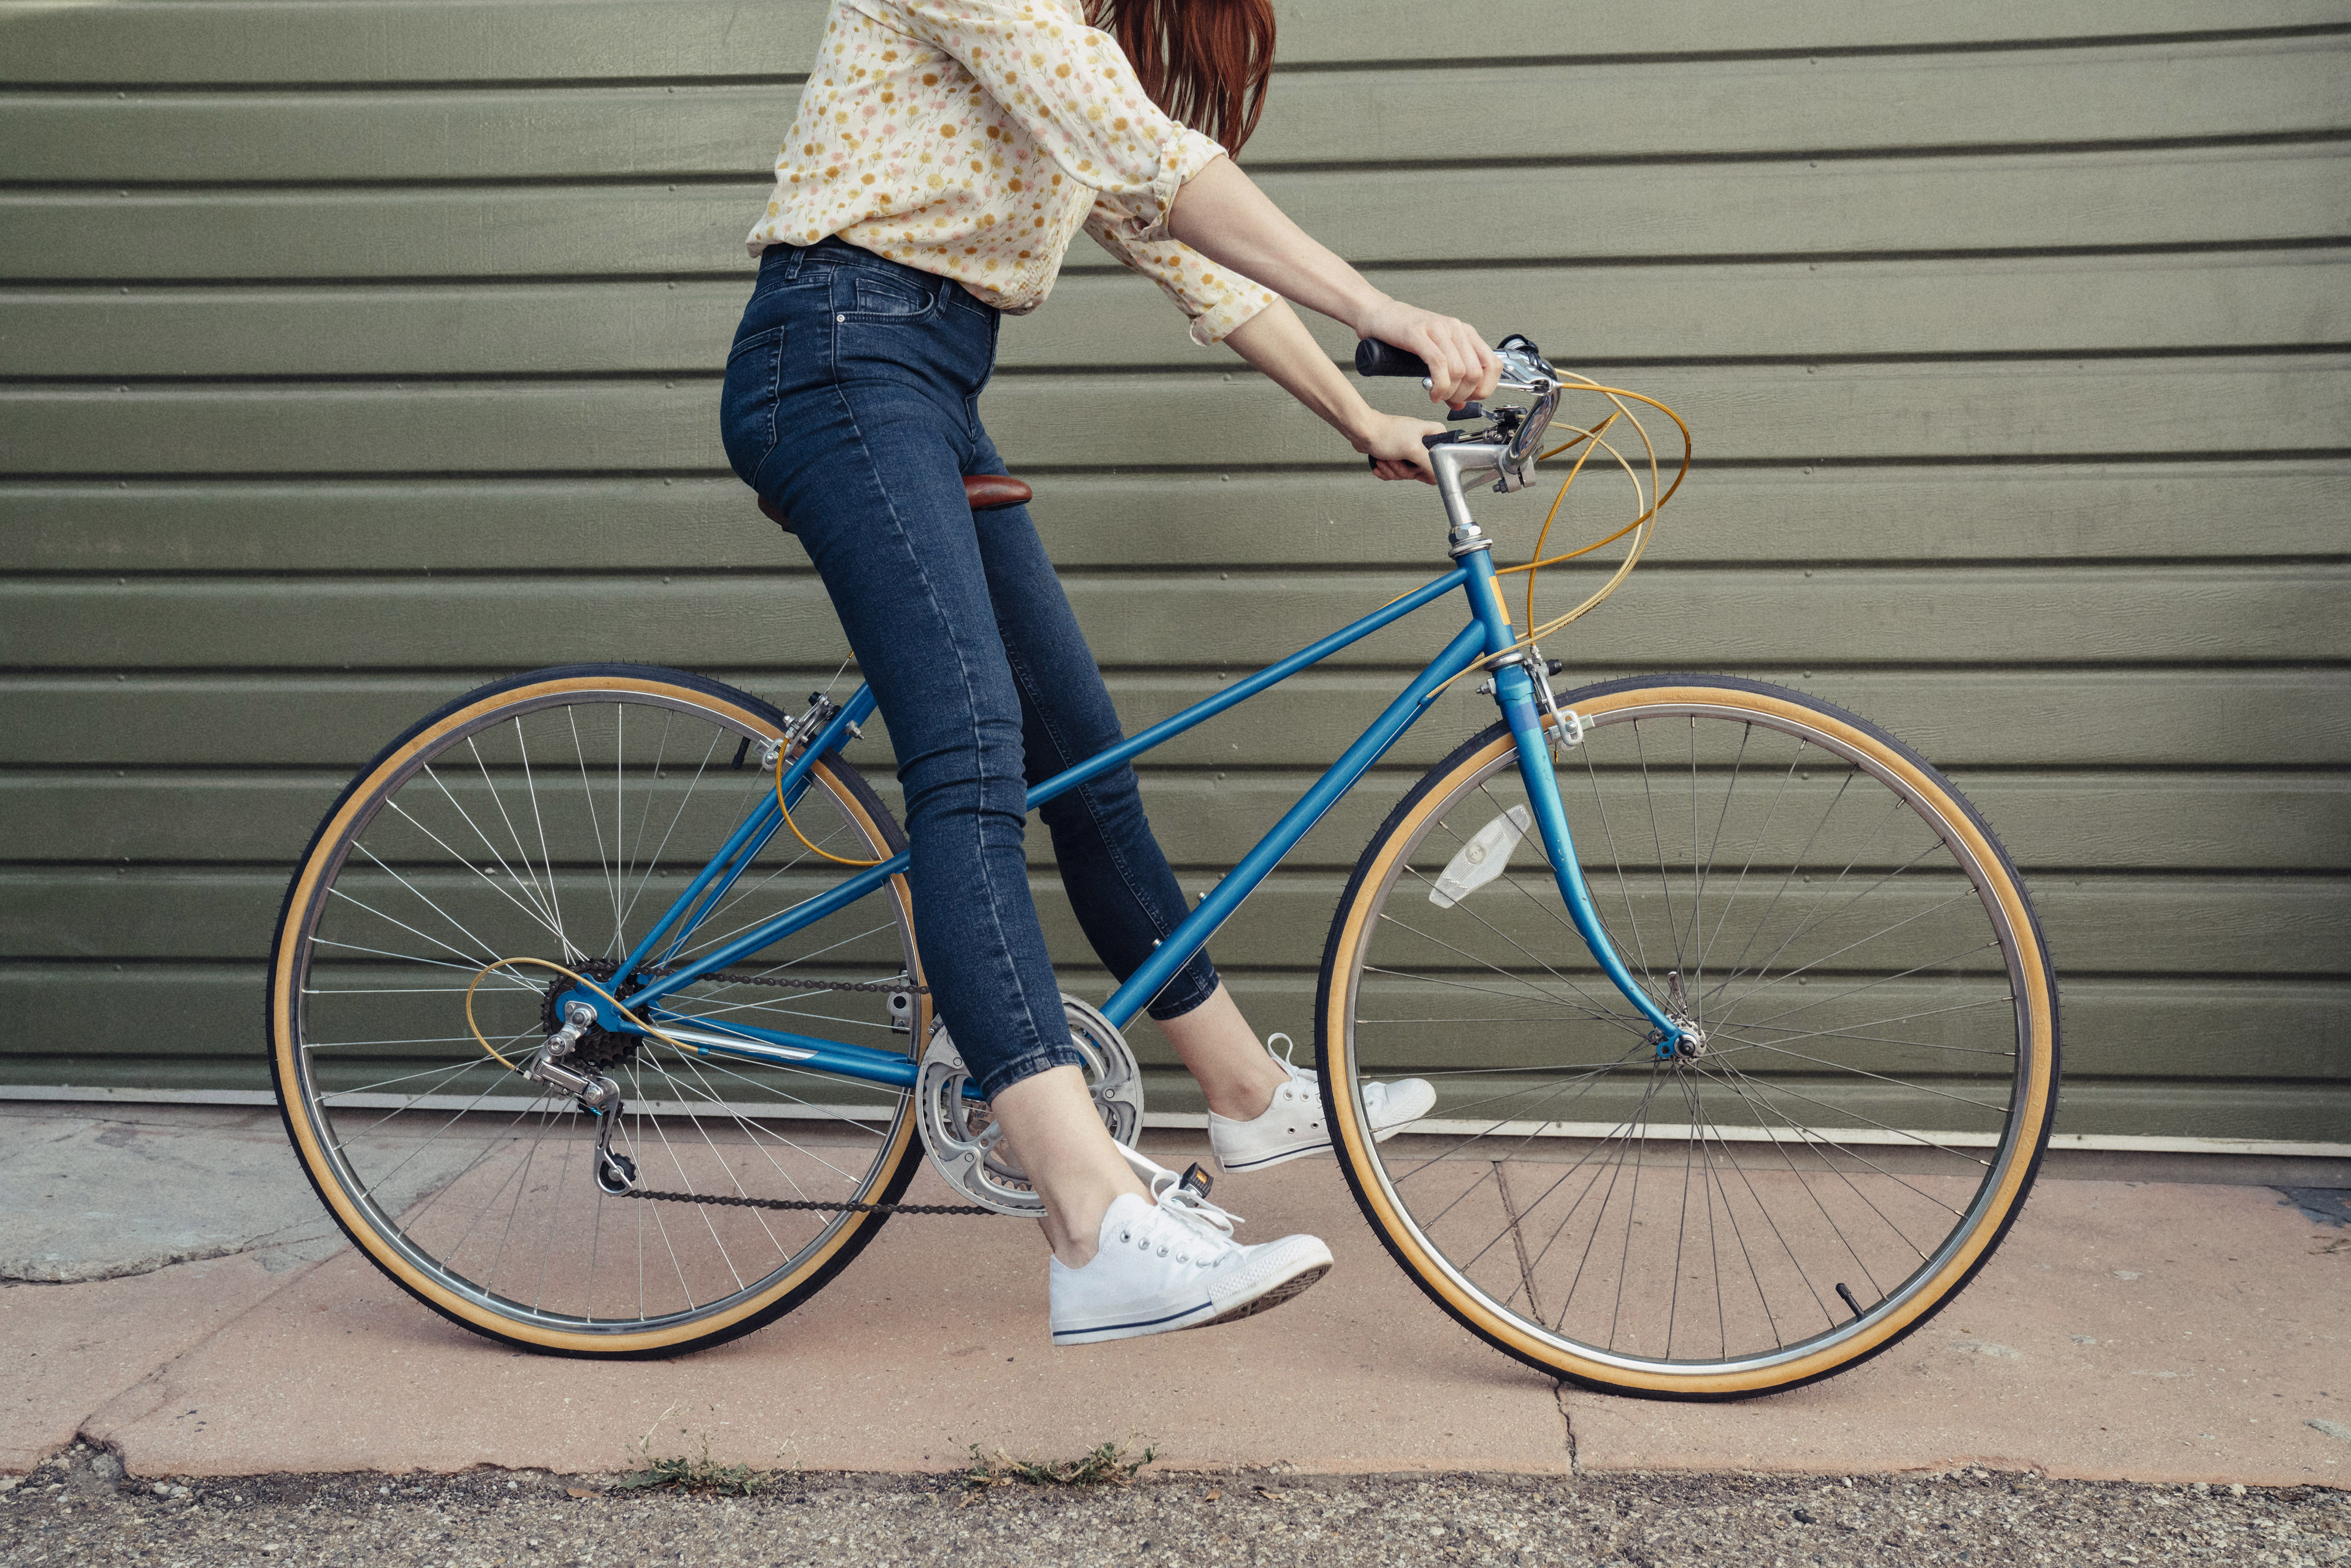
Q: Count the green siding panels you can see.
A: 12